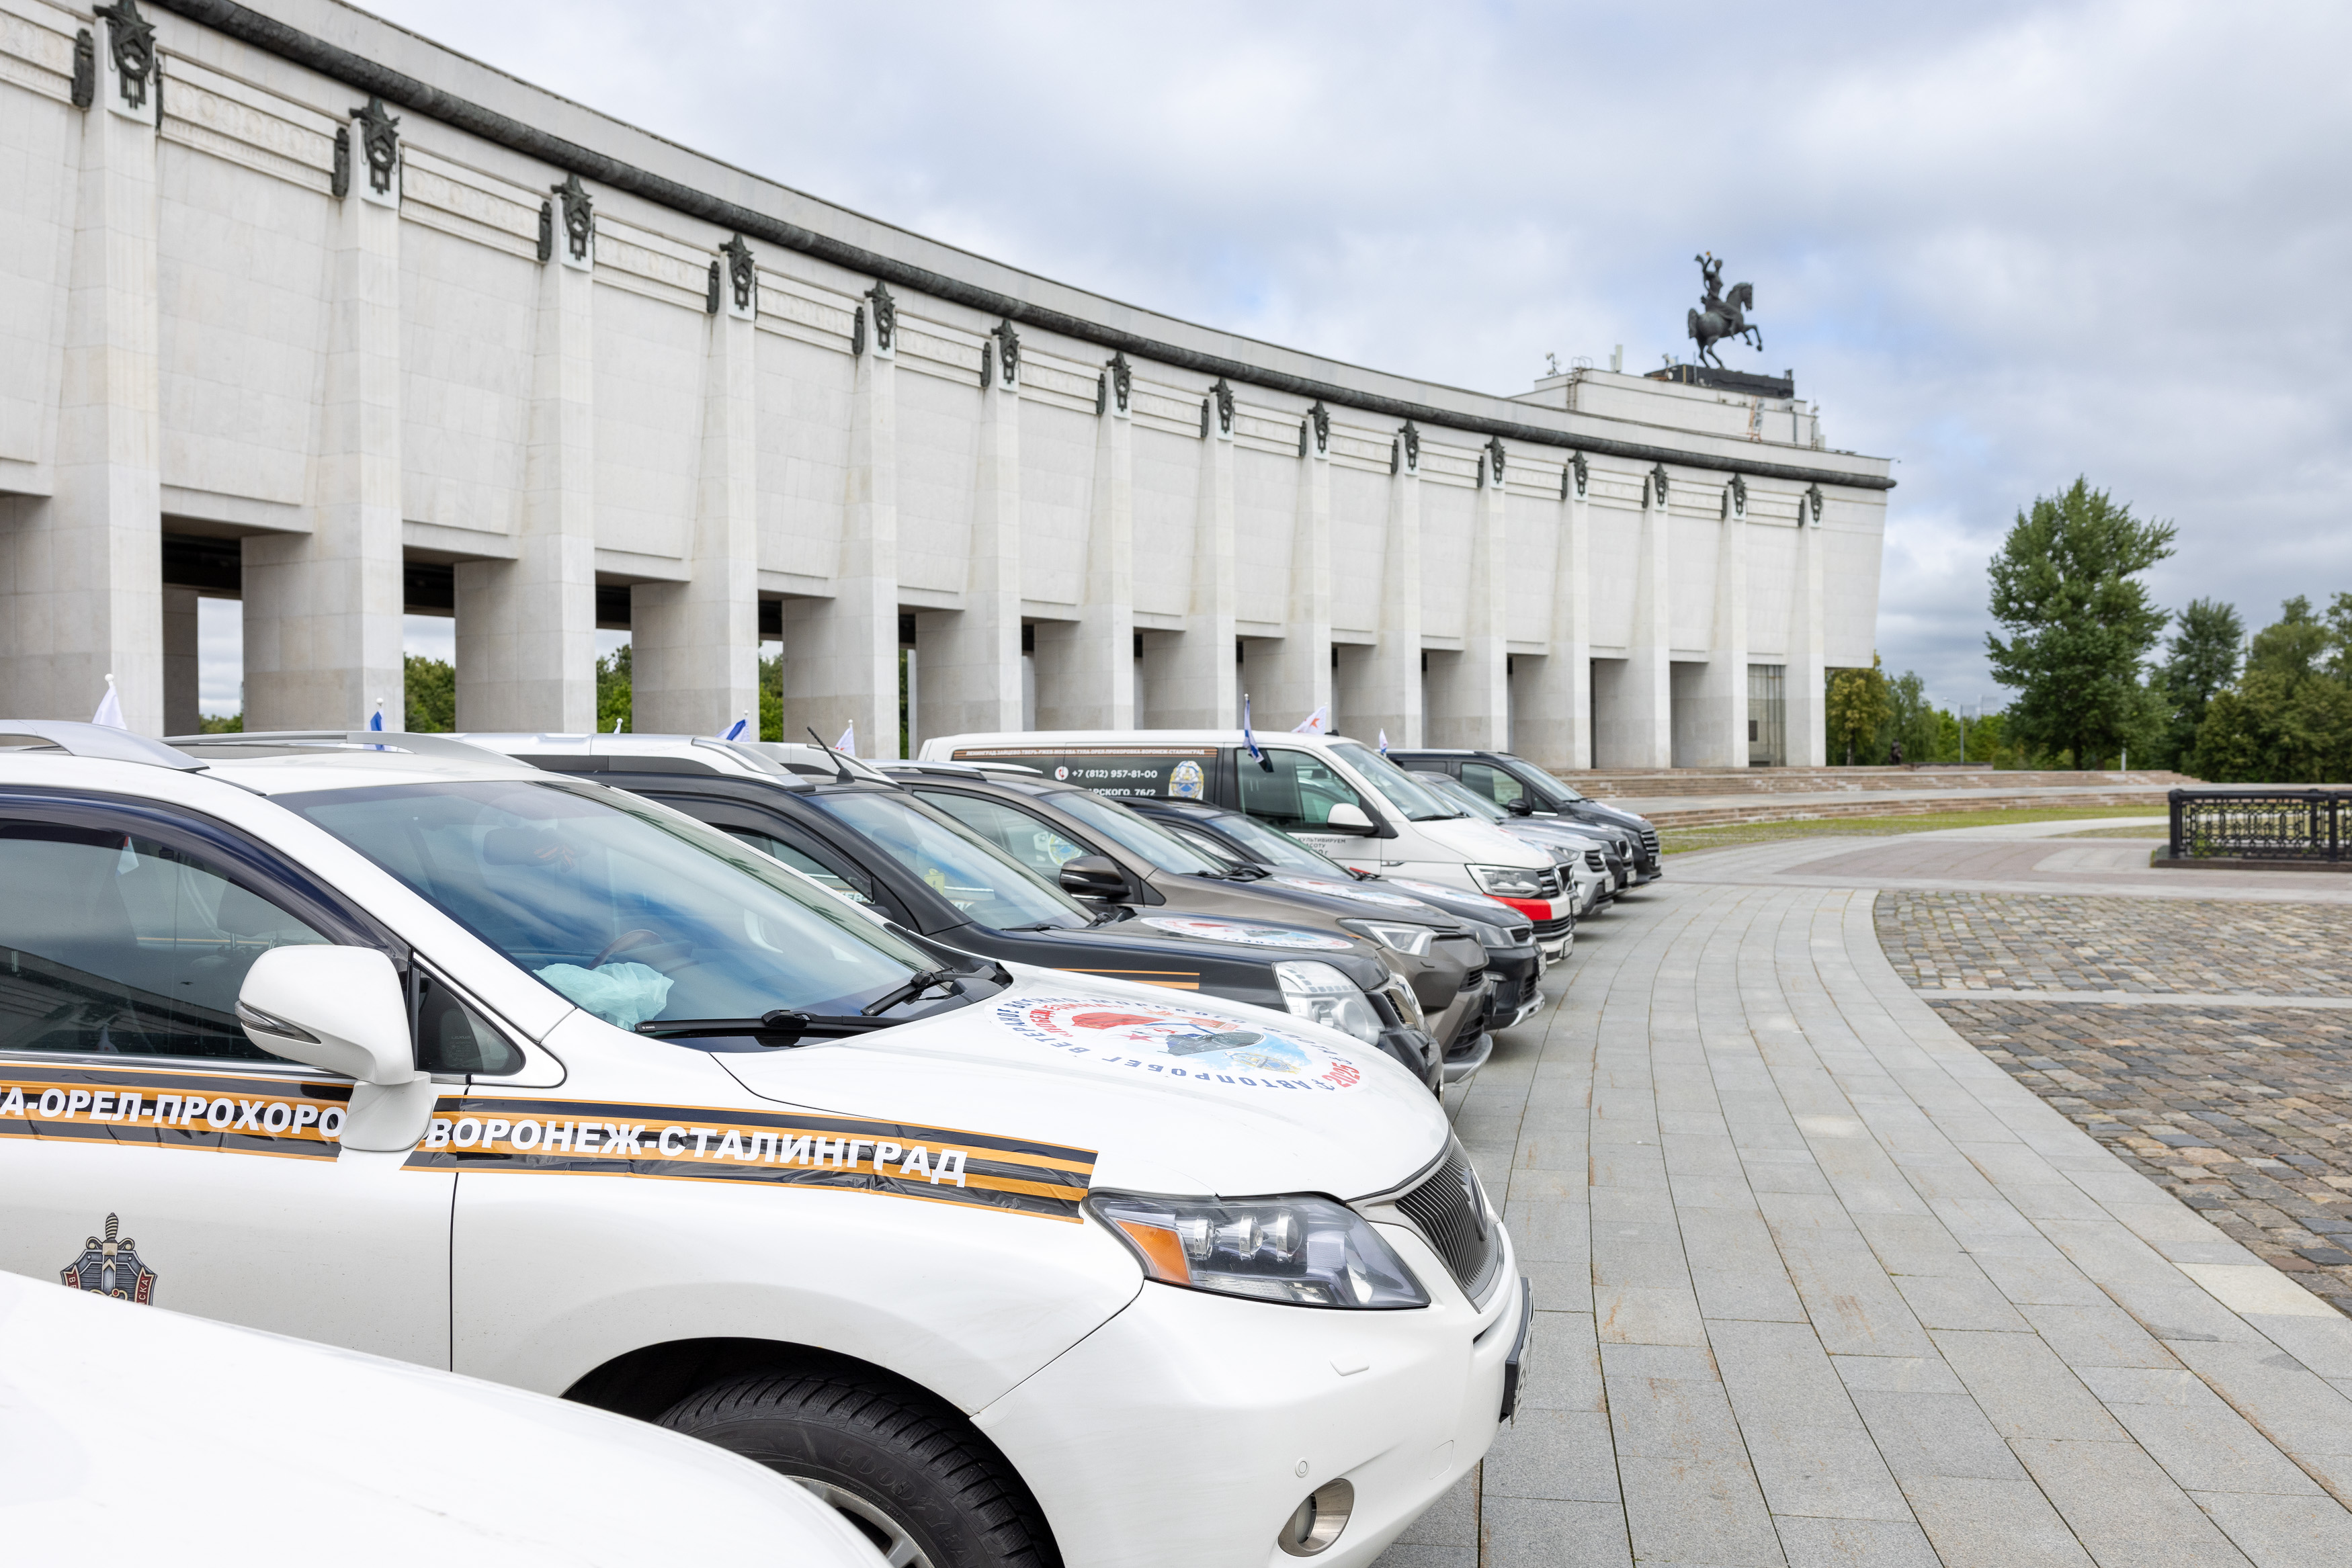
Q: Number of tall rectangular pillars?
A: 15